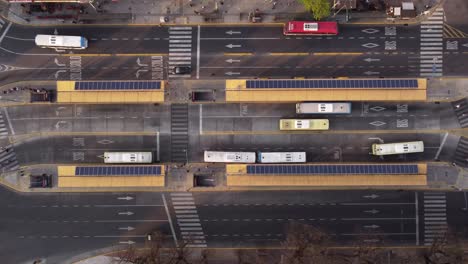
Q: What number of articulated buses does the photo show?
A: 0